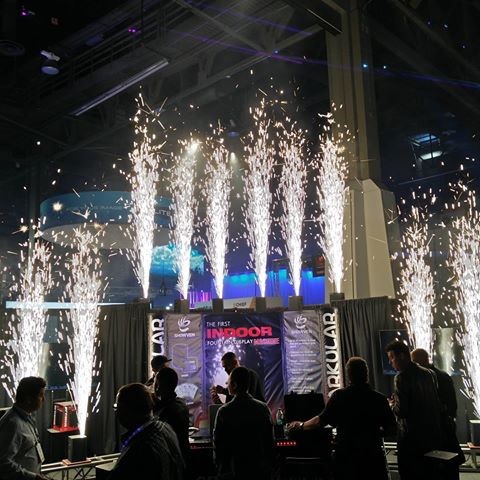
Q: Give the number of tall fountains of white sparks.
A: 10